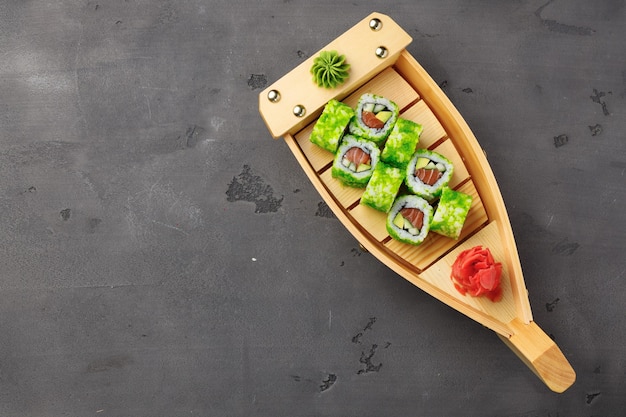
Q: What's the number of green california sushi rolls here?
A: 8